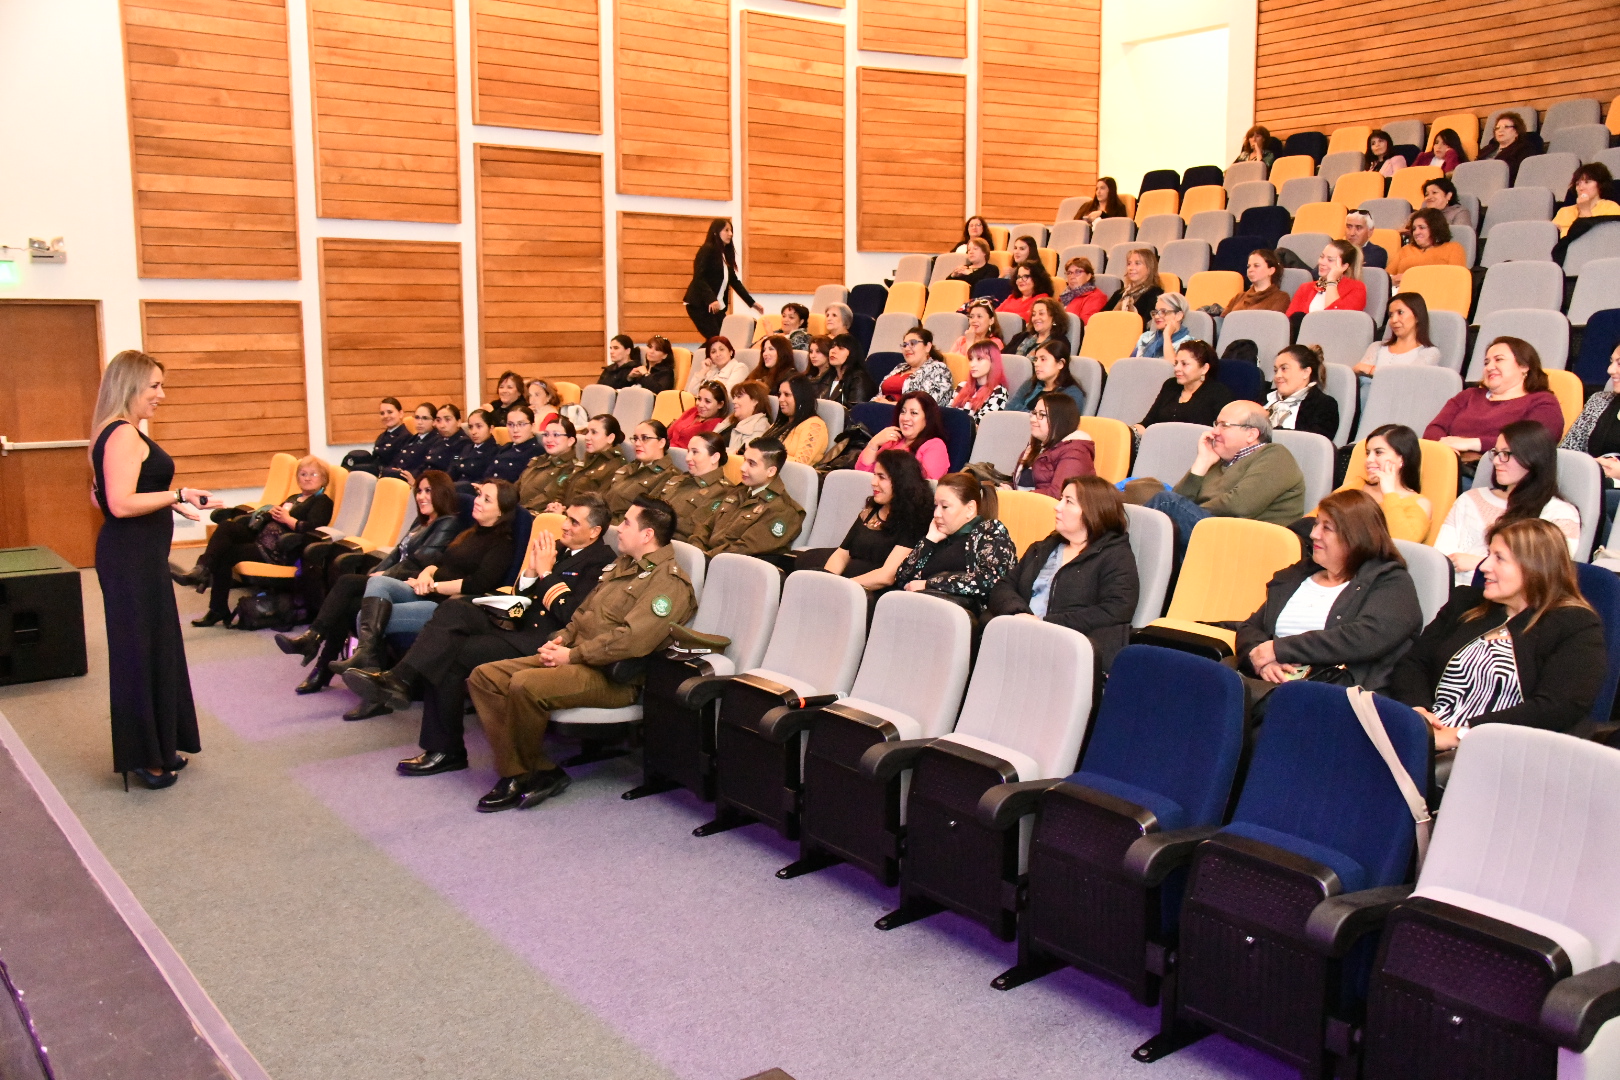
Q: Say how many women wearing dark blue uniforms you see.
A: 5